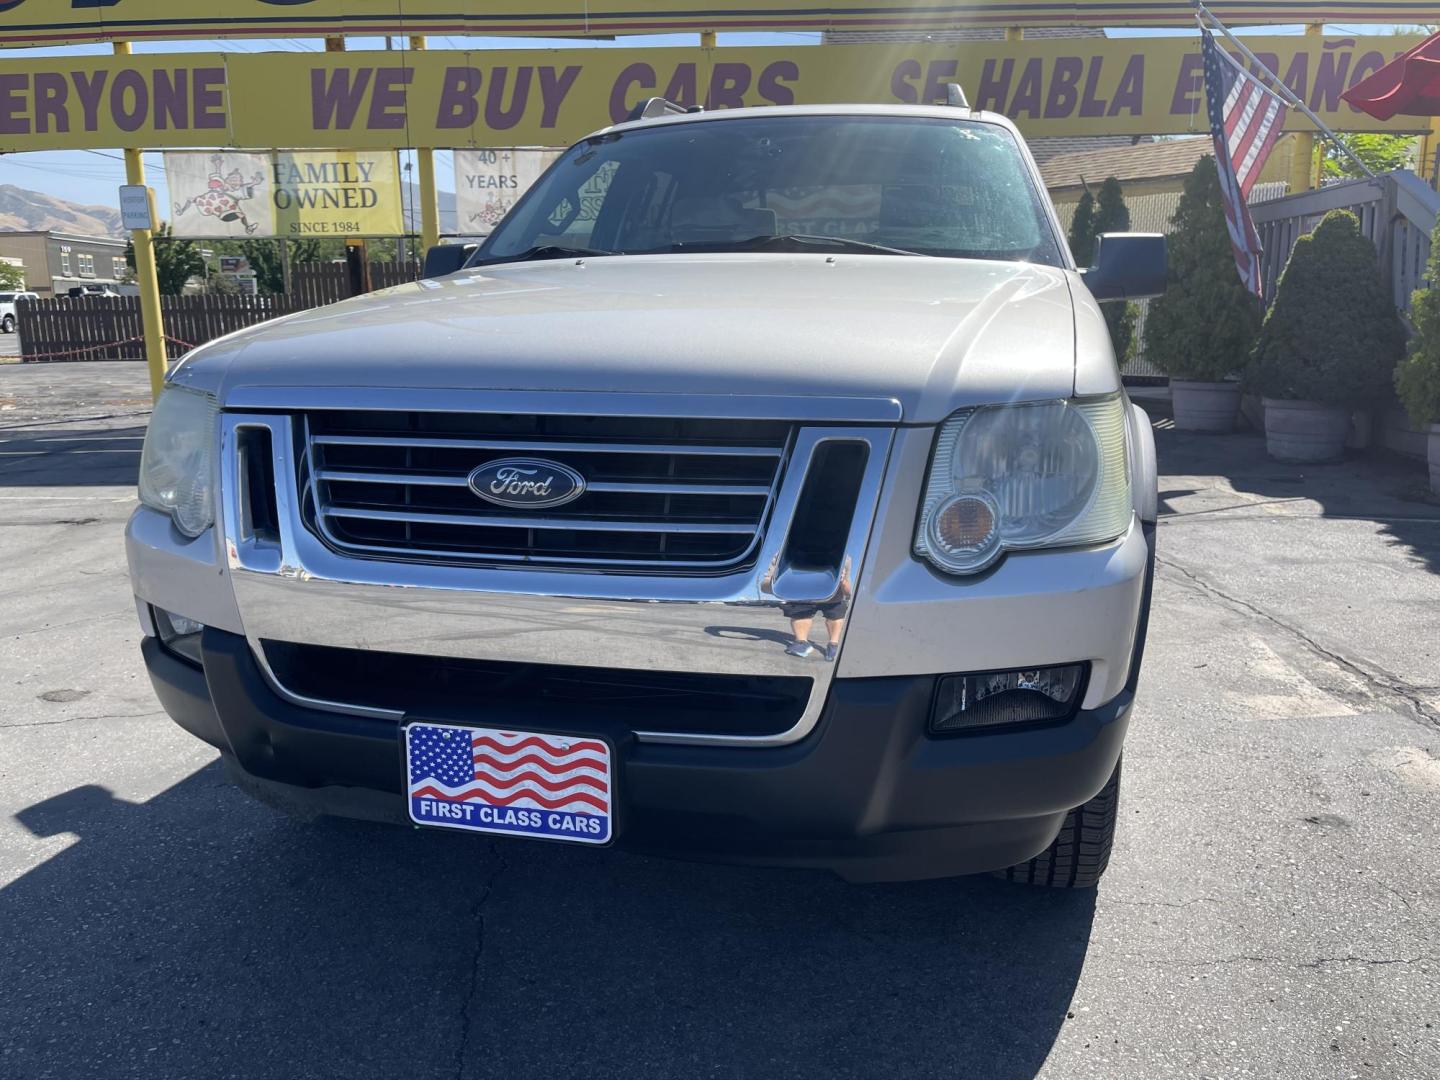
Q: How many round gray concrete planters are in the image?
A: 3